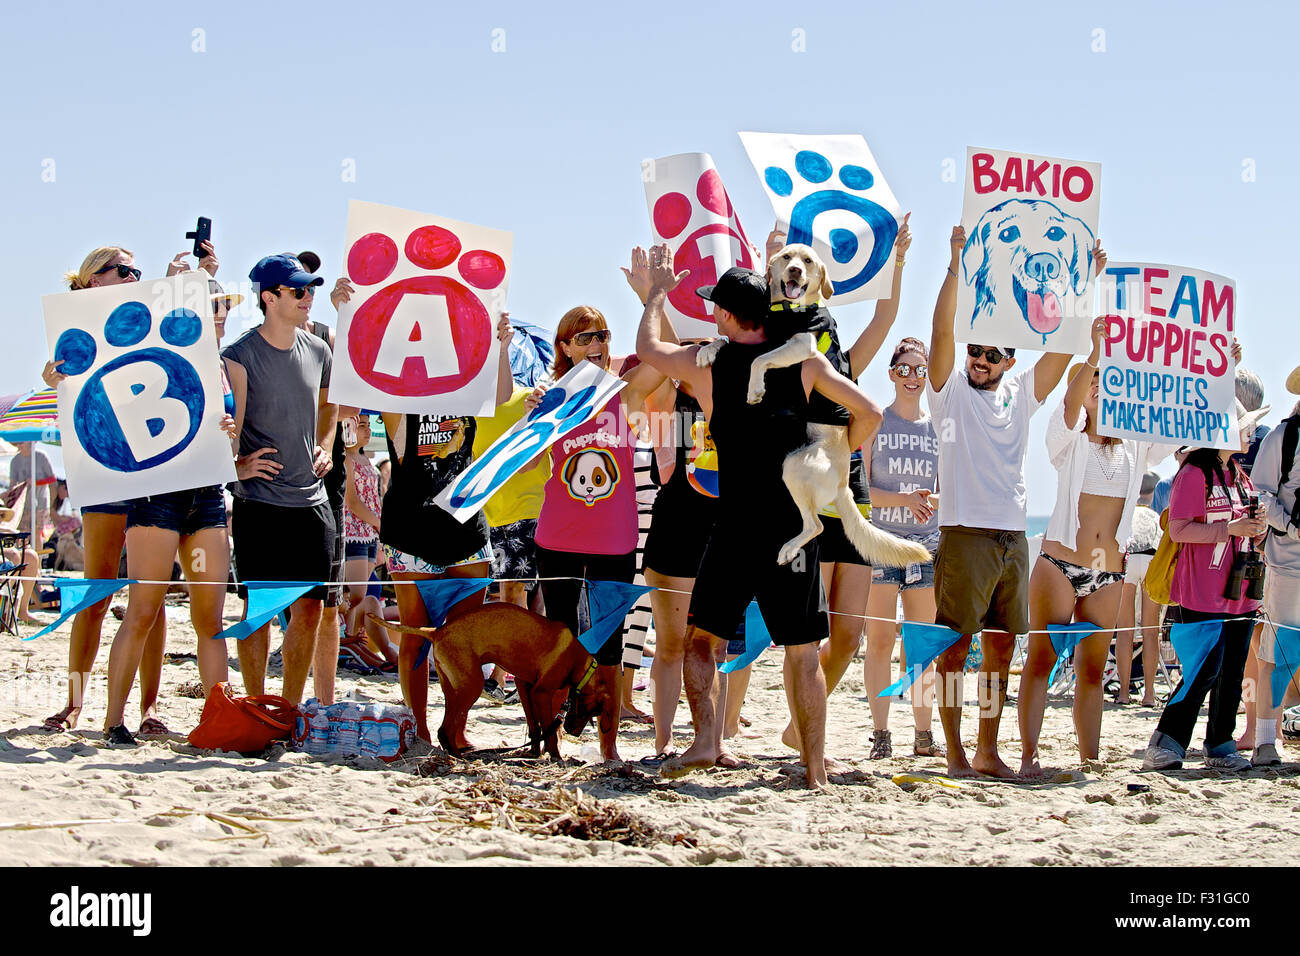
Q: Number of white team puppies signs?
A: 1